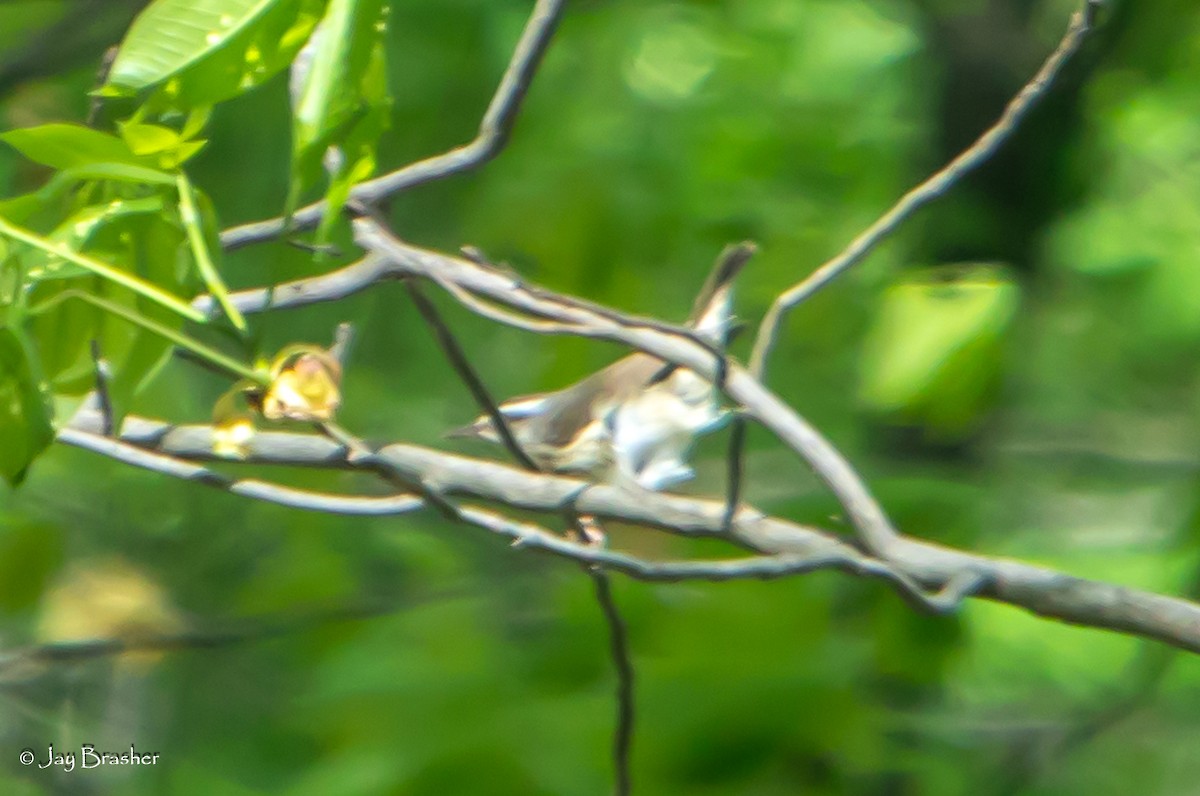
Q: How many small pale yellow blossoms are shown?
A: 2